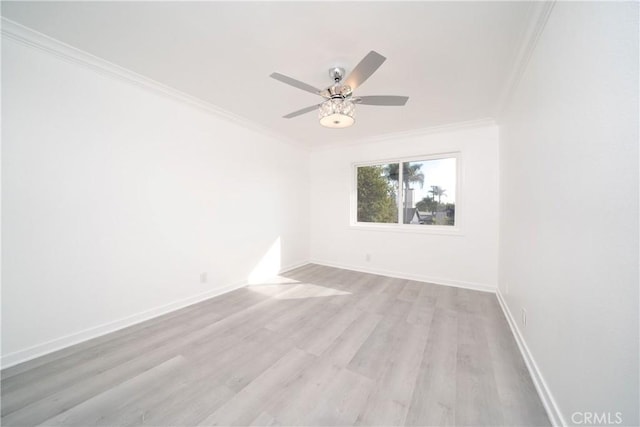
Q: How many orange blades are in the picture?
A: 0